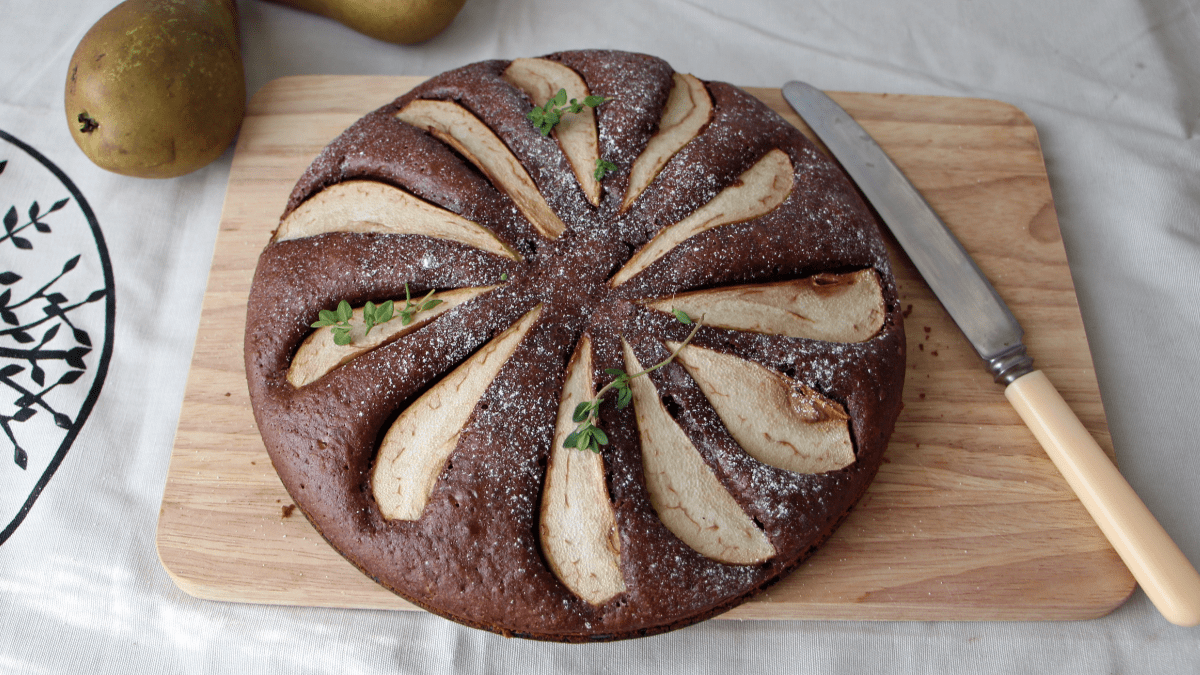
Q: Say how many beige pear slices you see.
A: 11